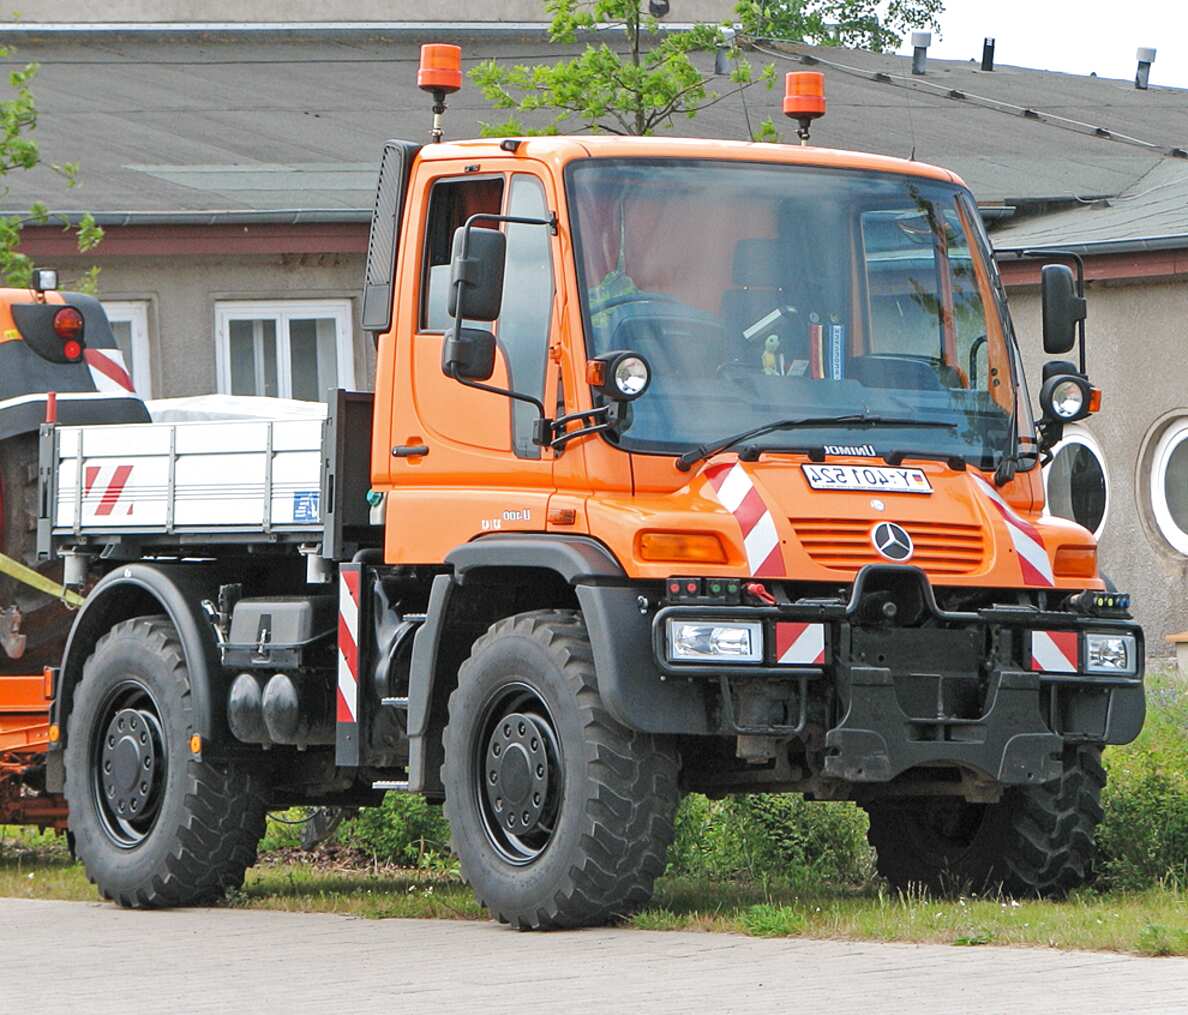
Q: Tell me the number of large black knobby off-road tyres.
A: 3